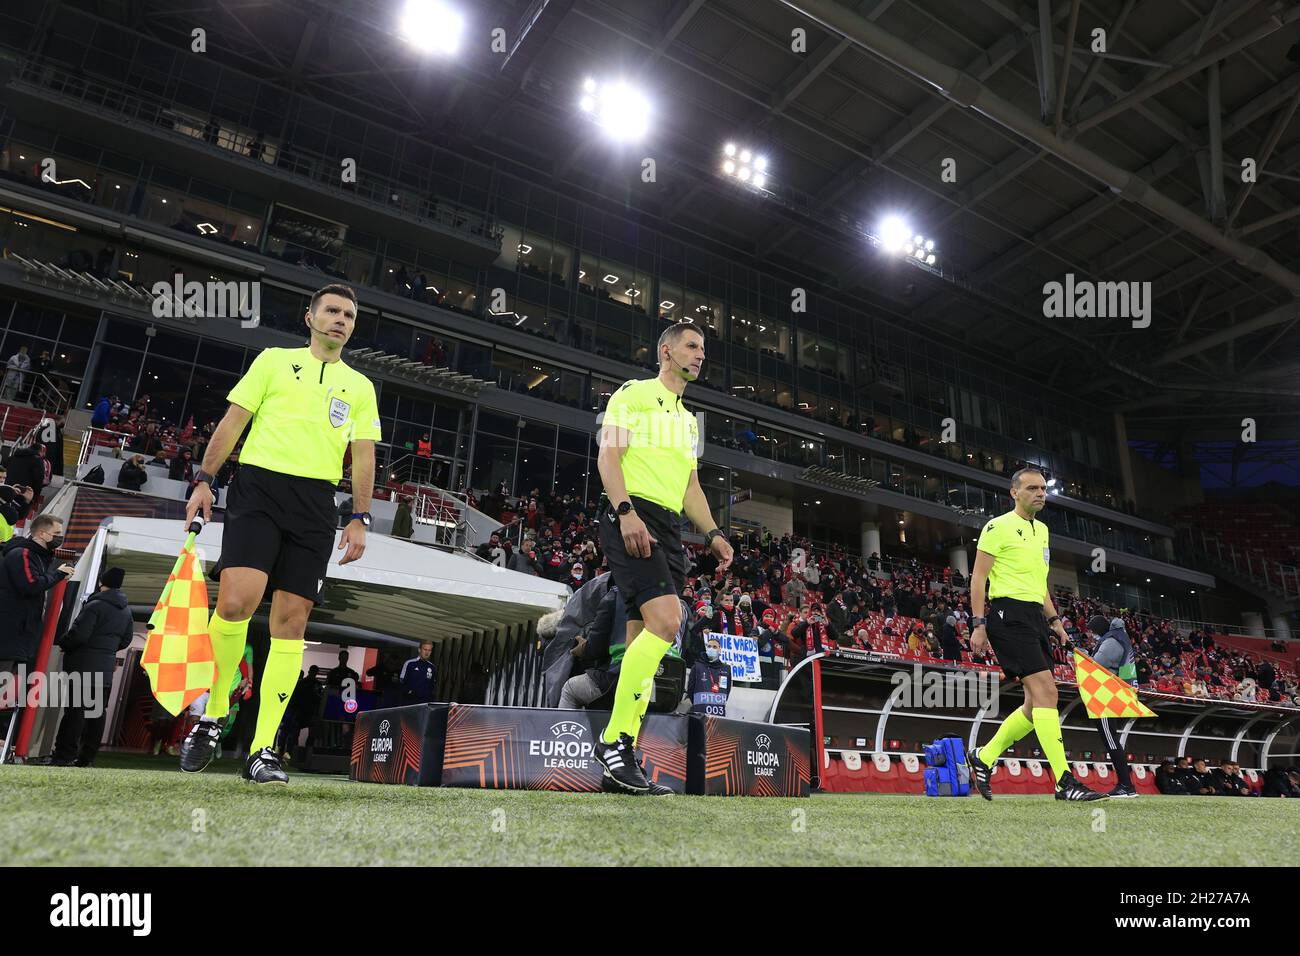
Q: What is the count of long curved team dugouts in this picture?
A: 1